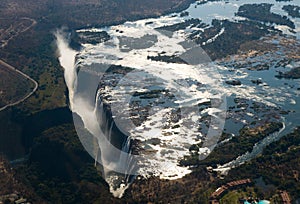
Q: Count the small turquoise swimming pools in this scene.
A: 2